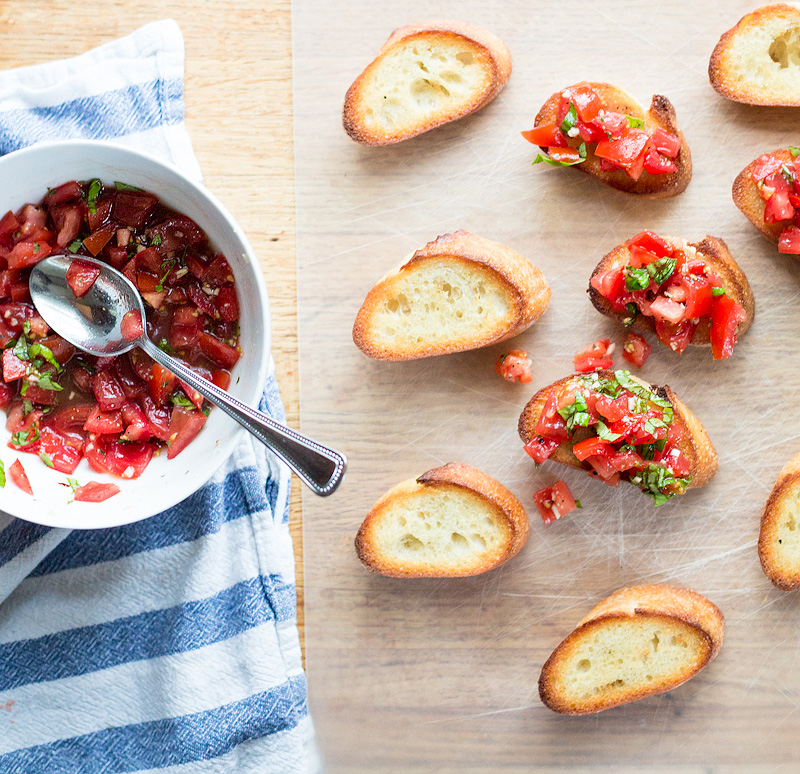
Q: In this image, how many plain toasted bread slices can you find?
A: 6